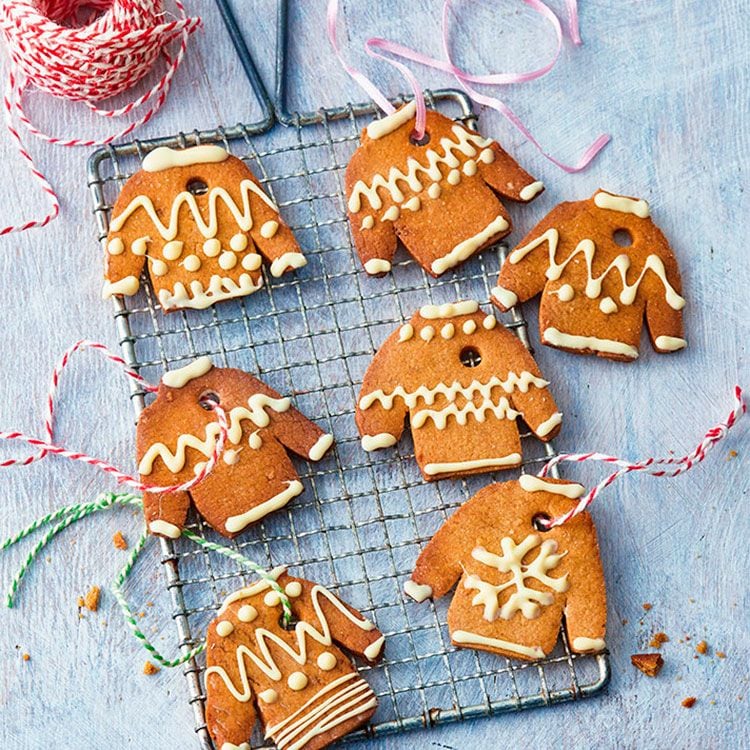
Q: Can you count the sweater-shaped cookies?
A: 7